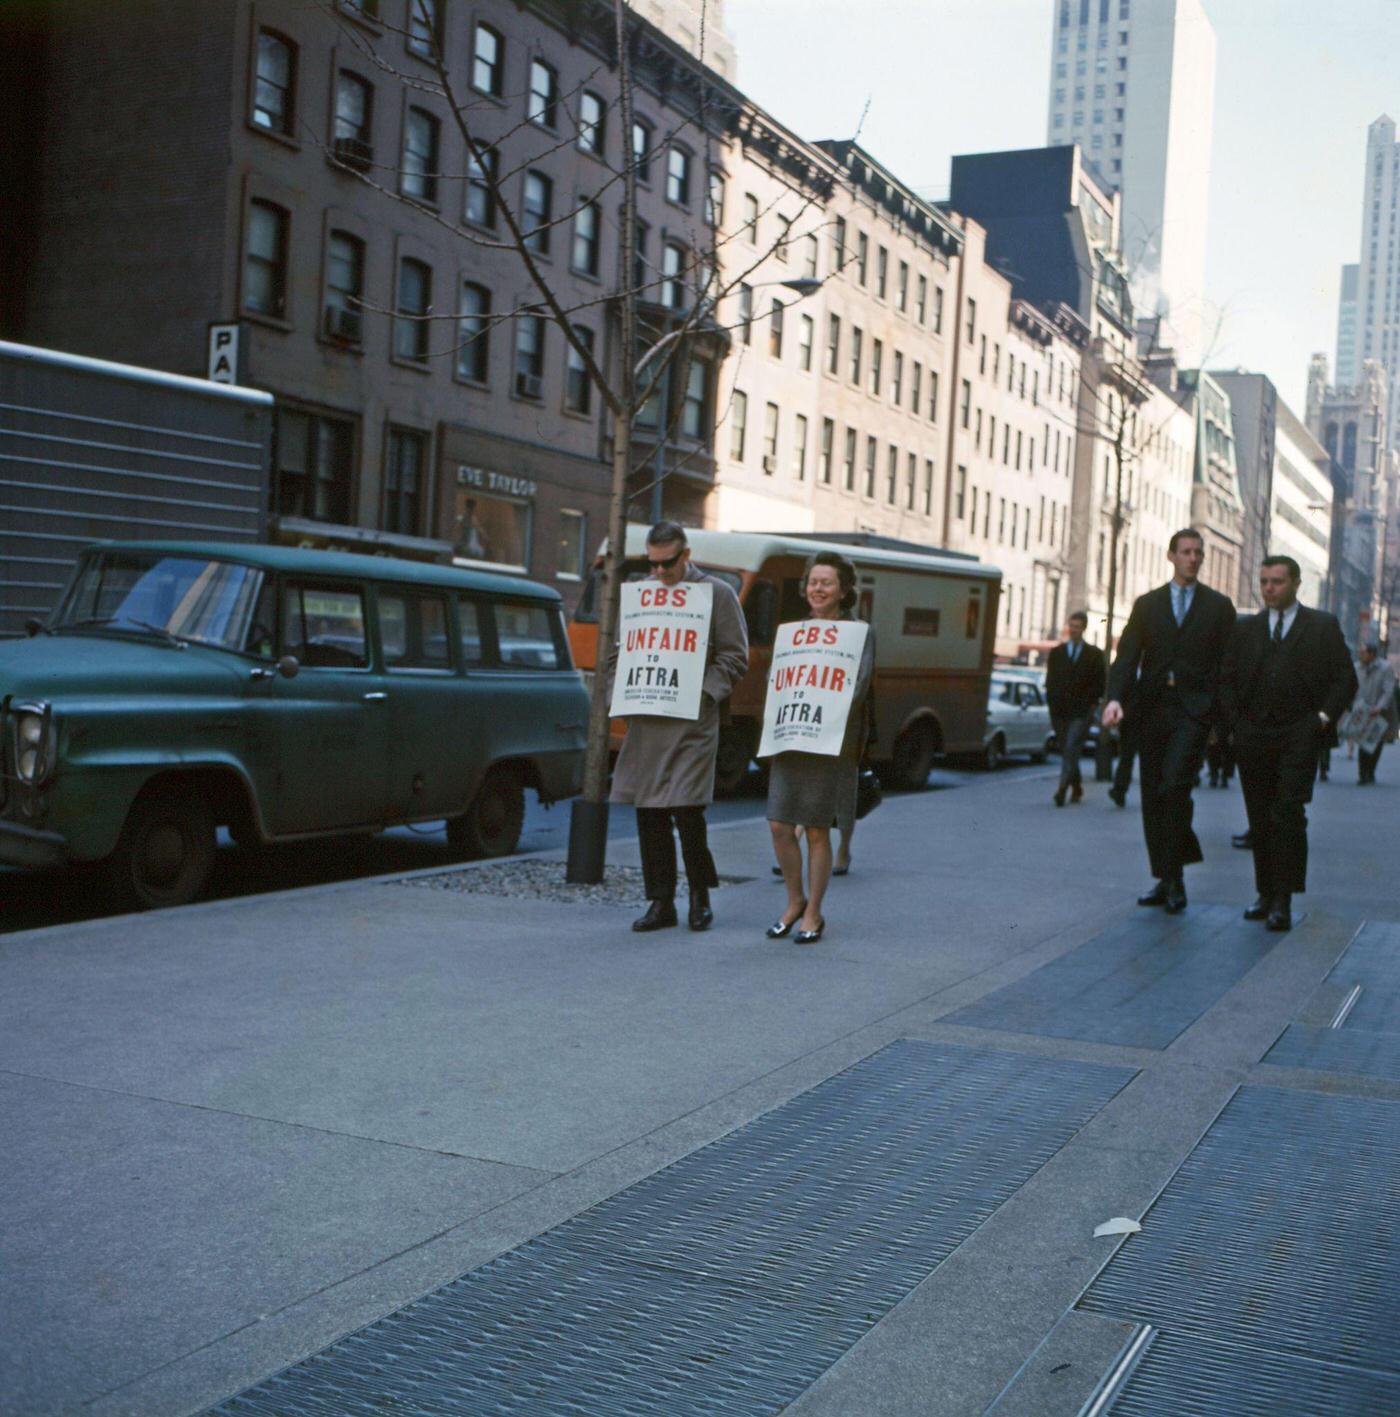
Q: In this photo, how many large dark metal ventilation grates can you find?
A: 4